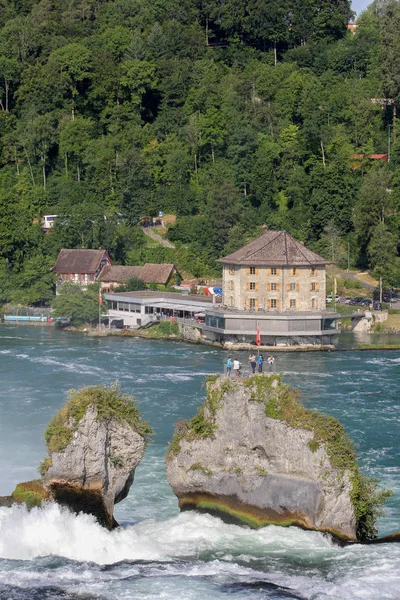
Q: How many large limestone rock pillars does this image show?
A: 2